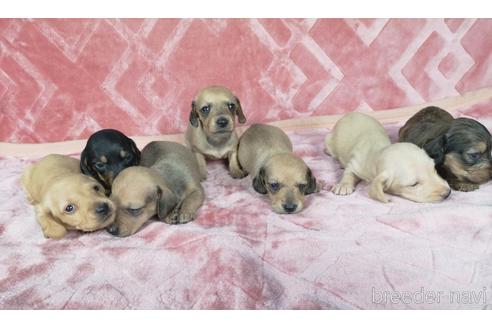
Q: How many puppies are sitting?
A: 1